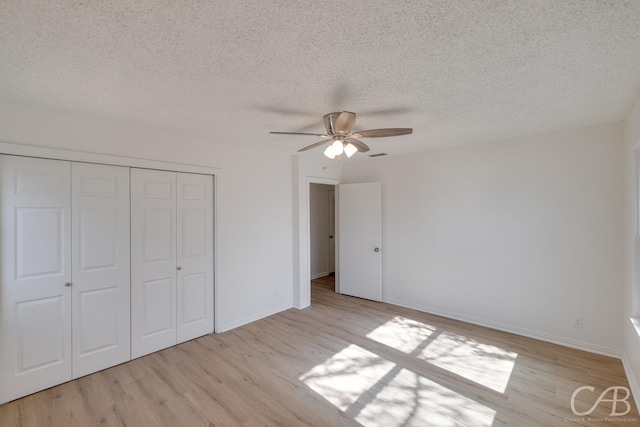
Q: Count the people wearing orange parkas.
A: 0